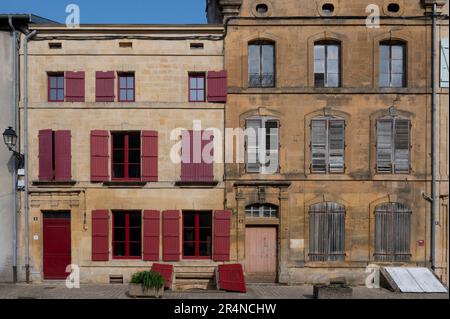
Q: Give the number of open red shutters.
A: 9